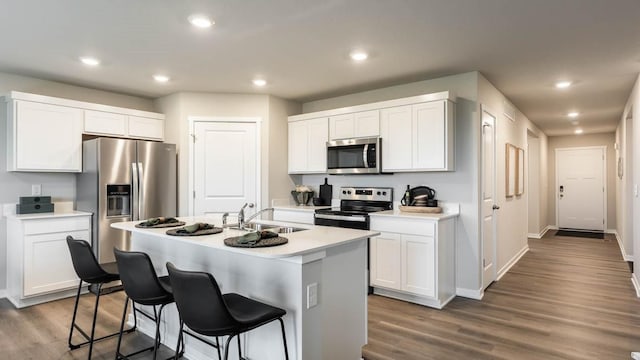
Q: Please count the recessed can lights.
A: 8